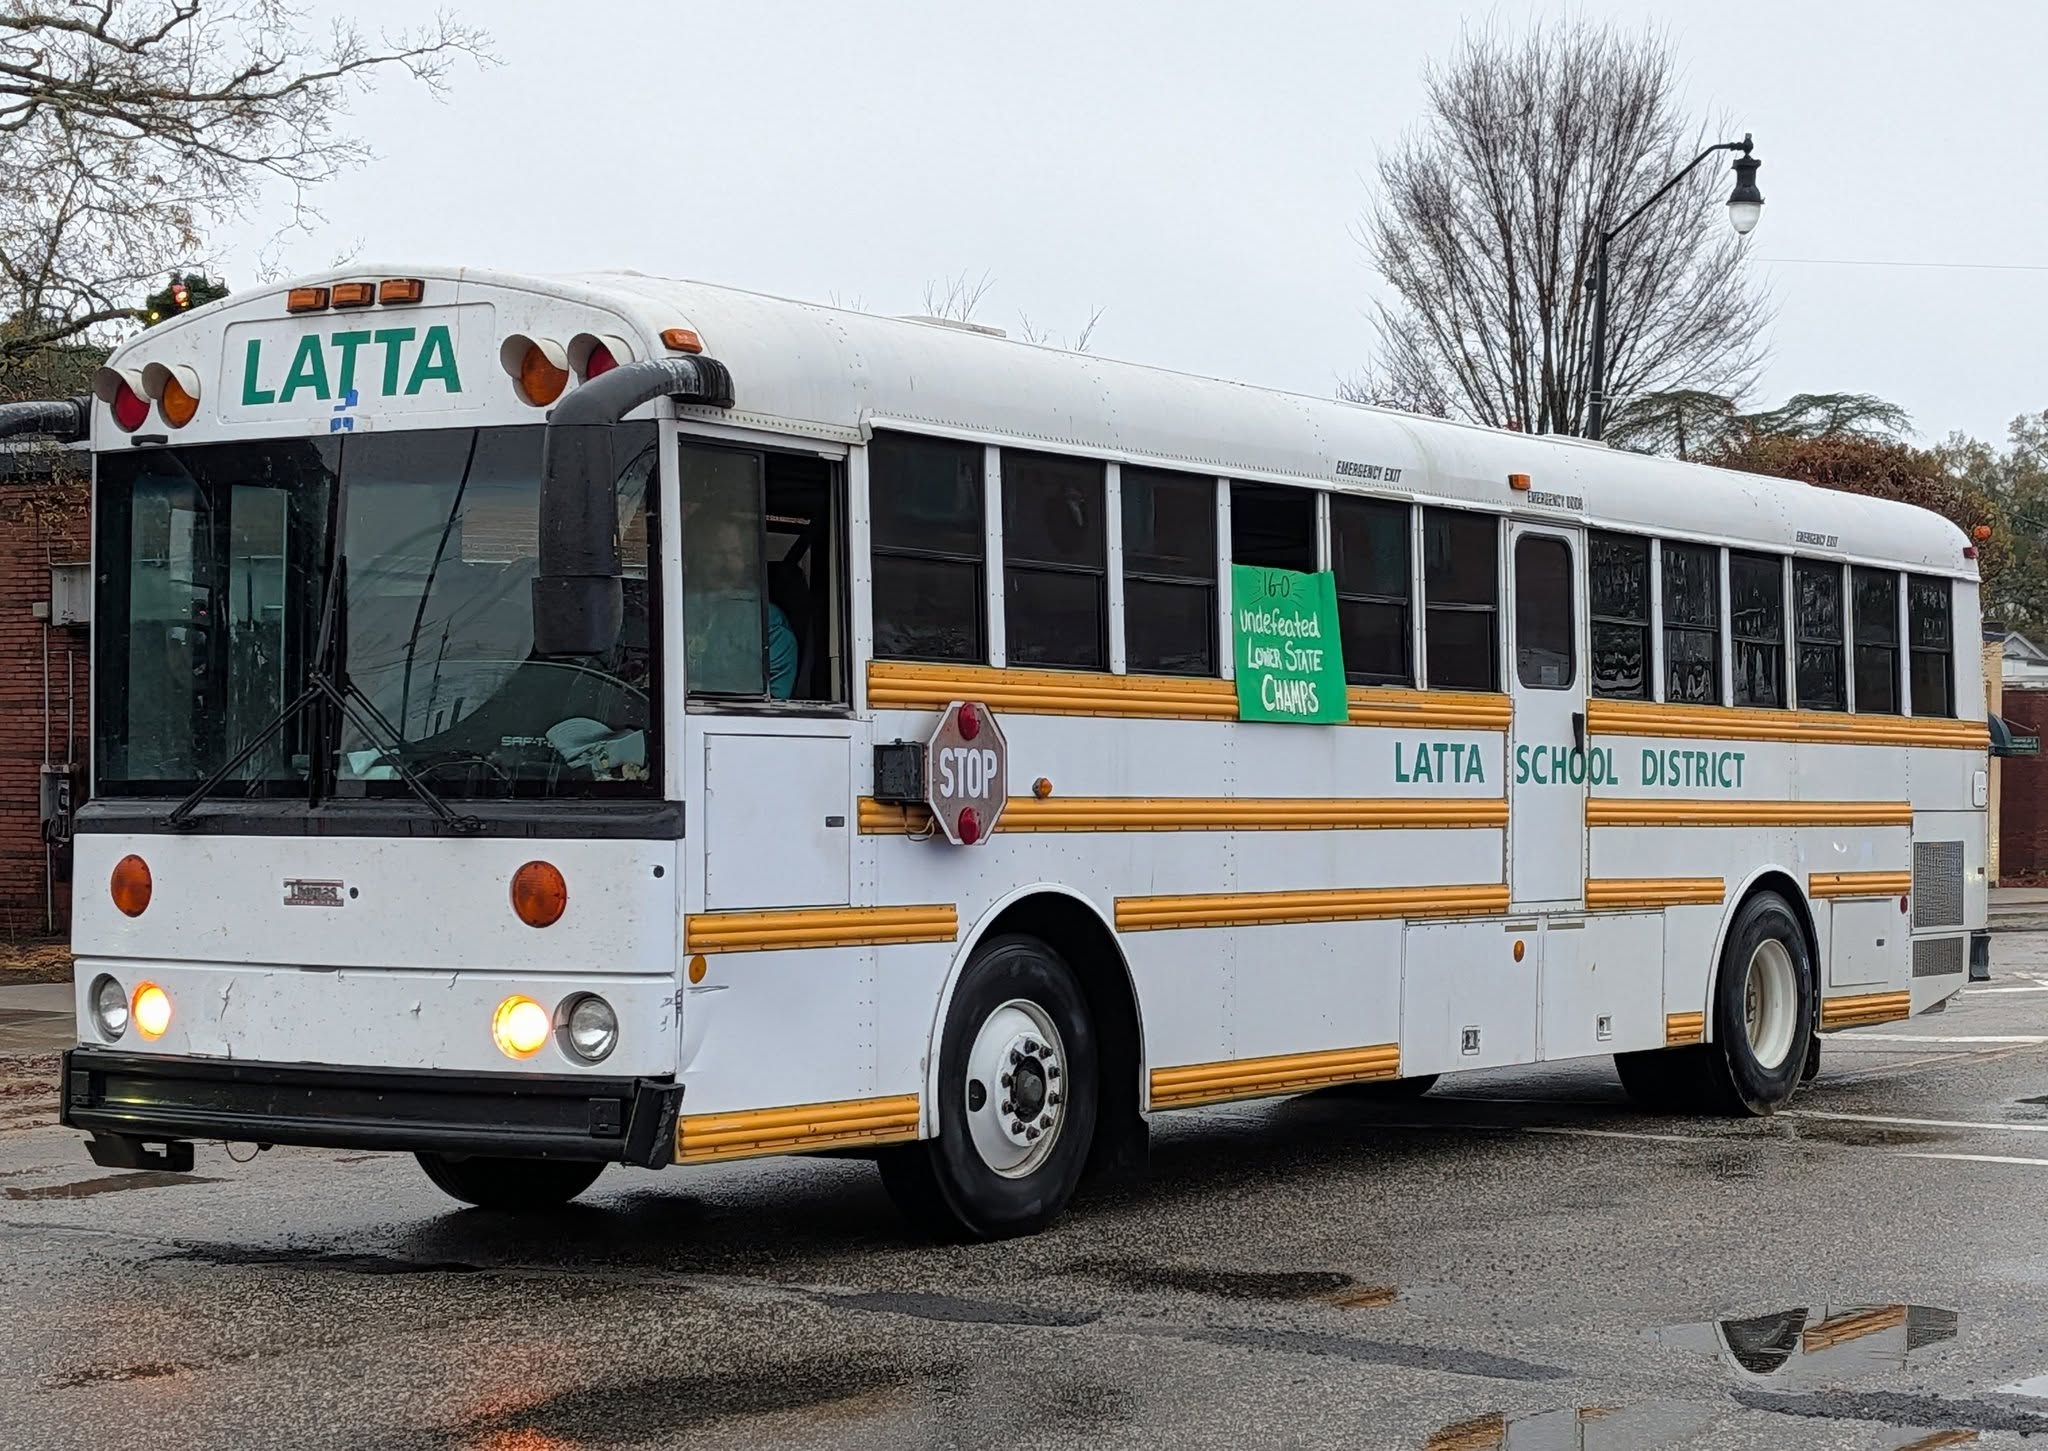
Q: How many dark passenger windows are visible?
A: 12